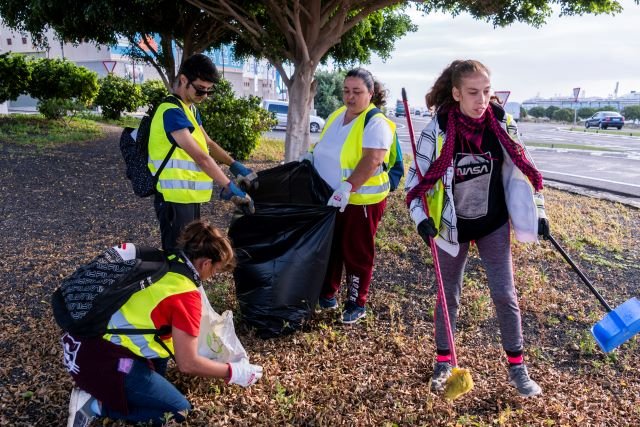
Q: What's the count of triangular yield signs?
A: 3